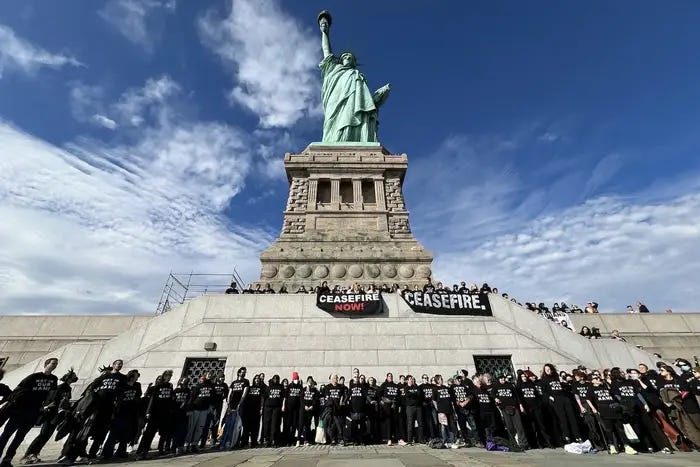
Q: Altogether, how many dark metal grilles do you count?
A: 2